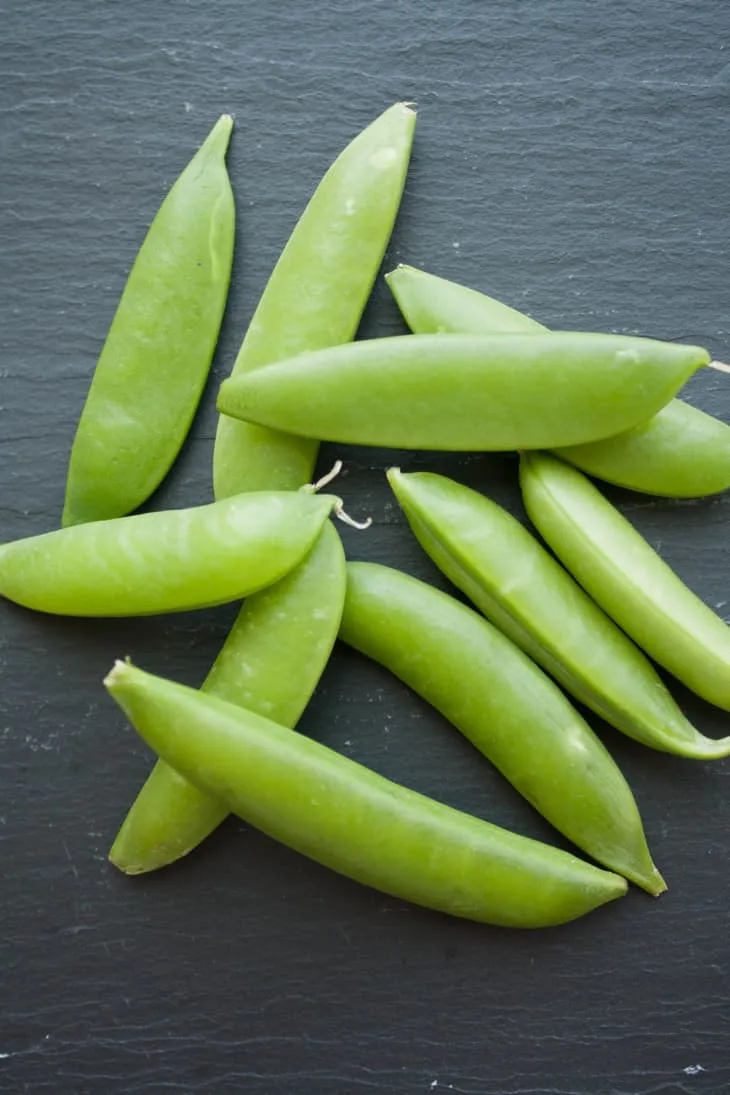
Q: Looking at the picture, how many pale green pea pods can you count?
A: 10